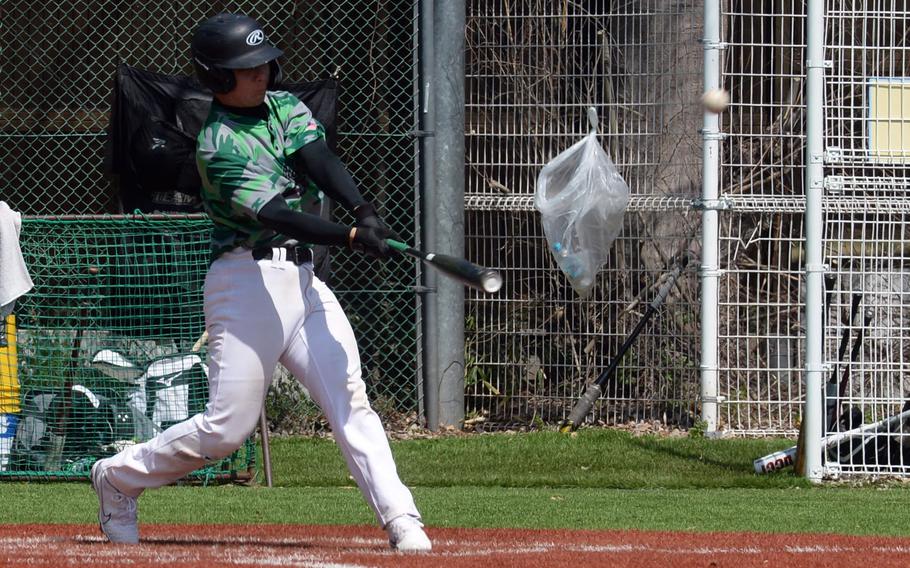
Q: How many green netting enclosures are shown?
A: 1